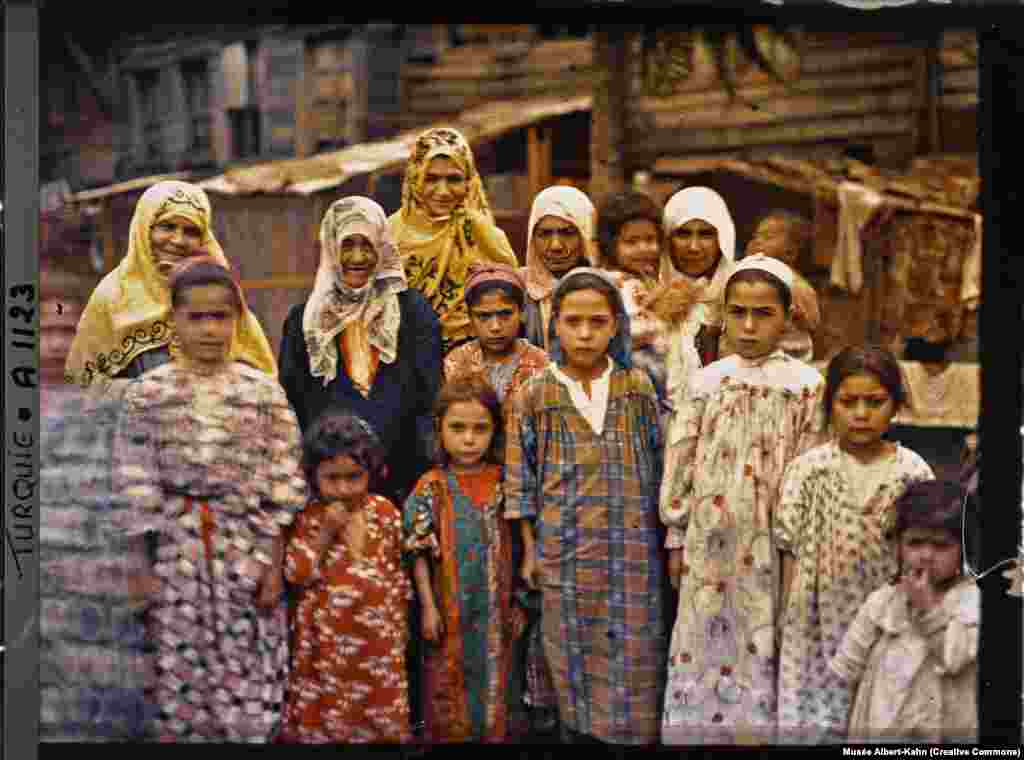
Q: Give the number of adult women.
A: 5